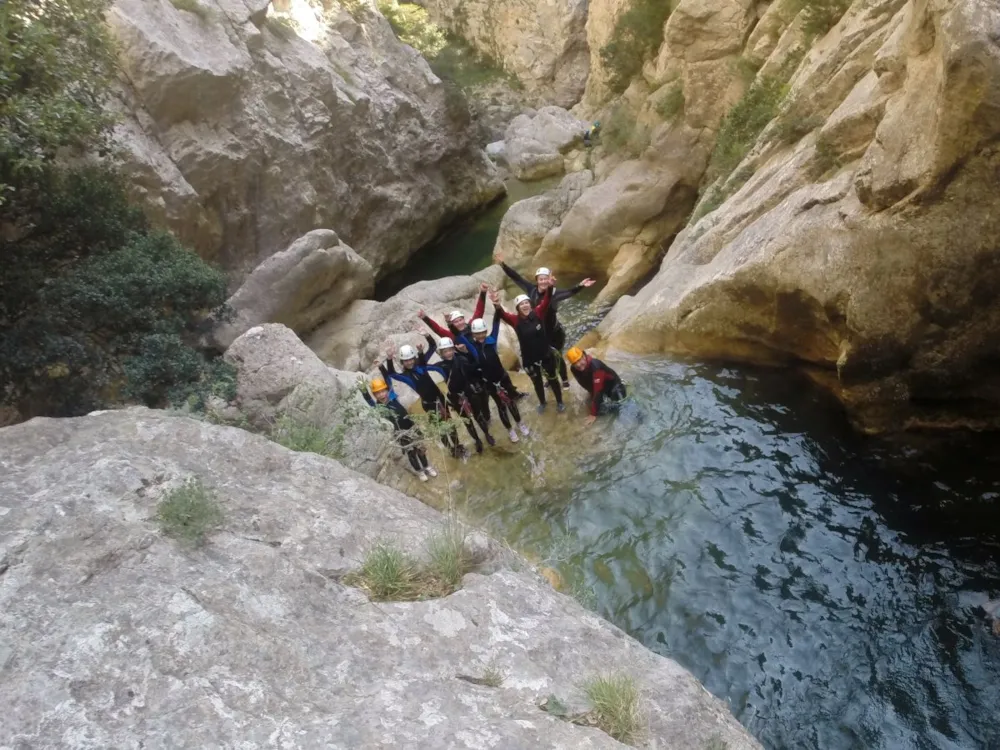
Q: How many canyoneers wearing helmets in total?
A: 8